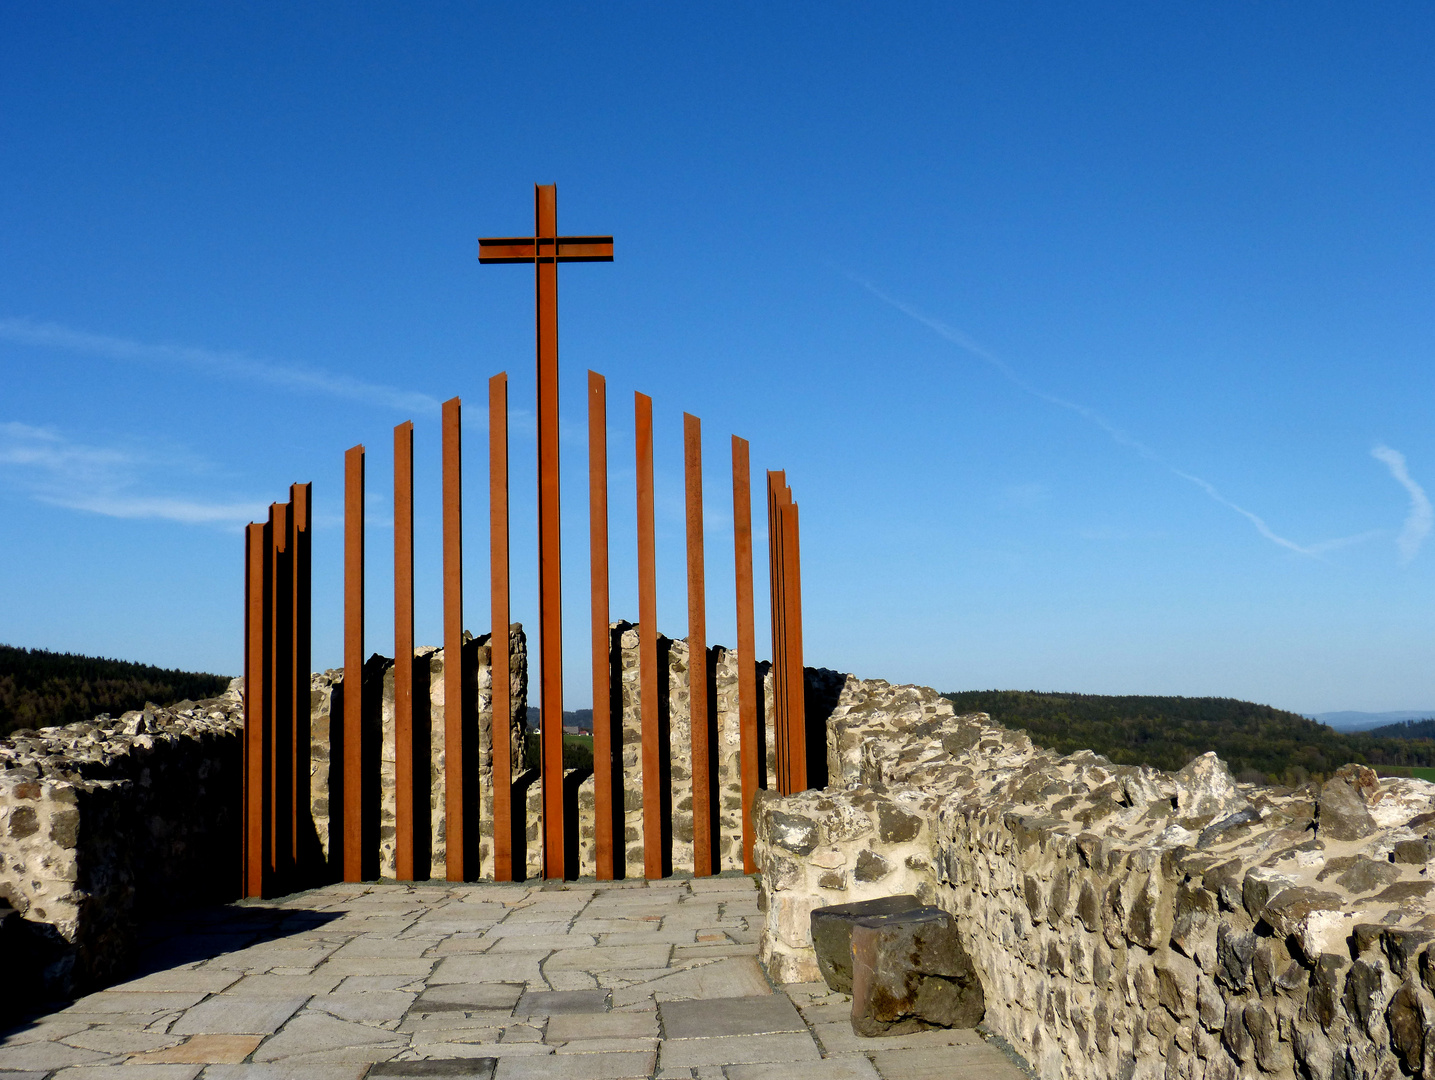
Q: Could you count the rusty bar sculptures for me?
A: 15